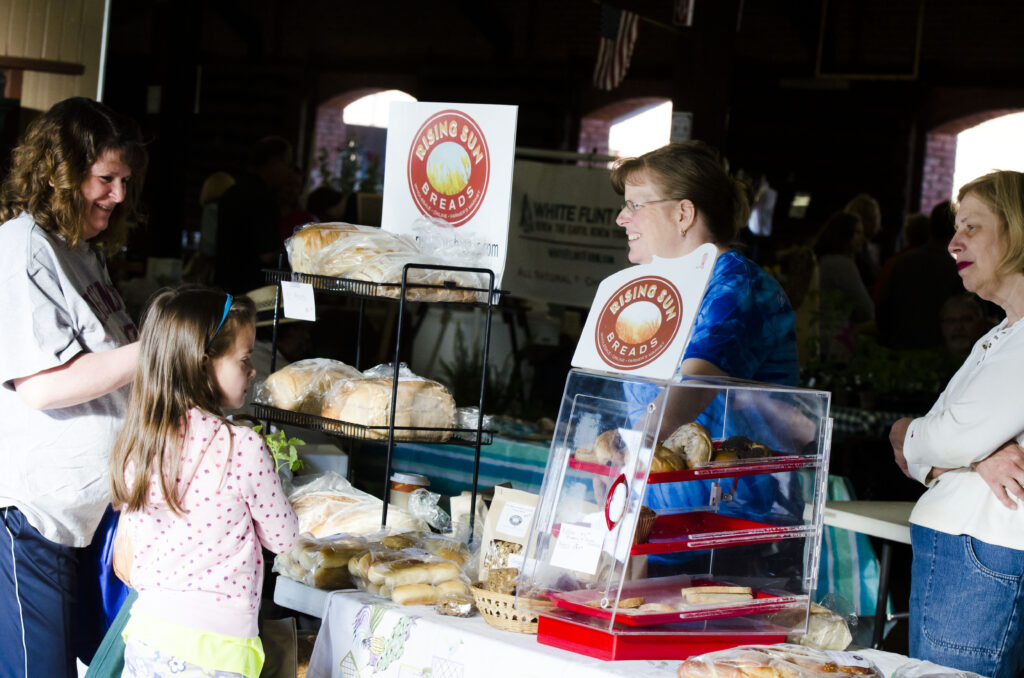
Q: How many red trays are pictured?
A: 3